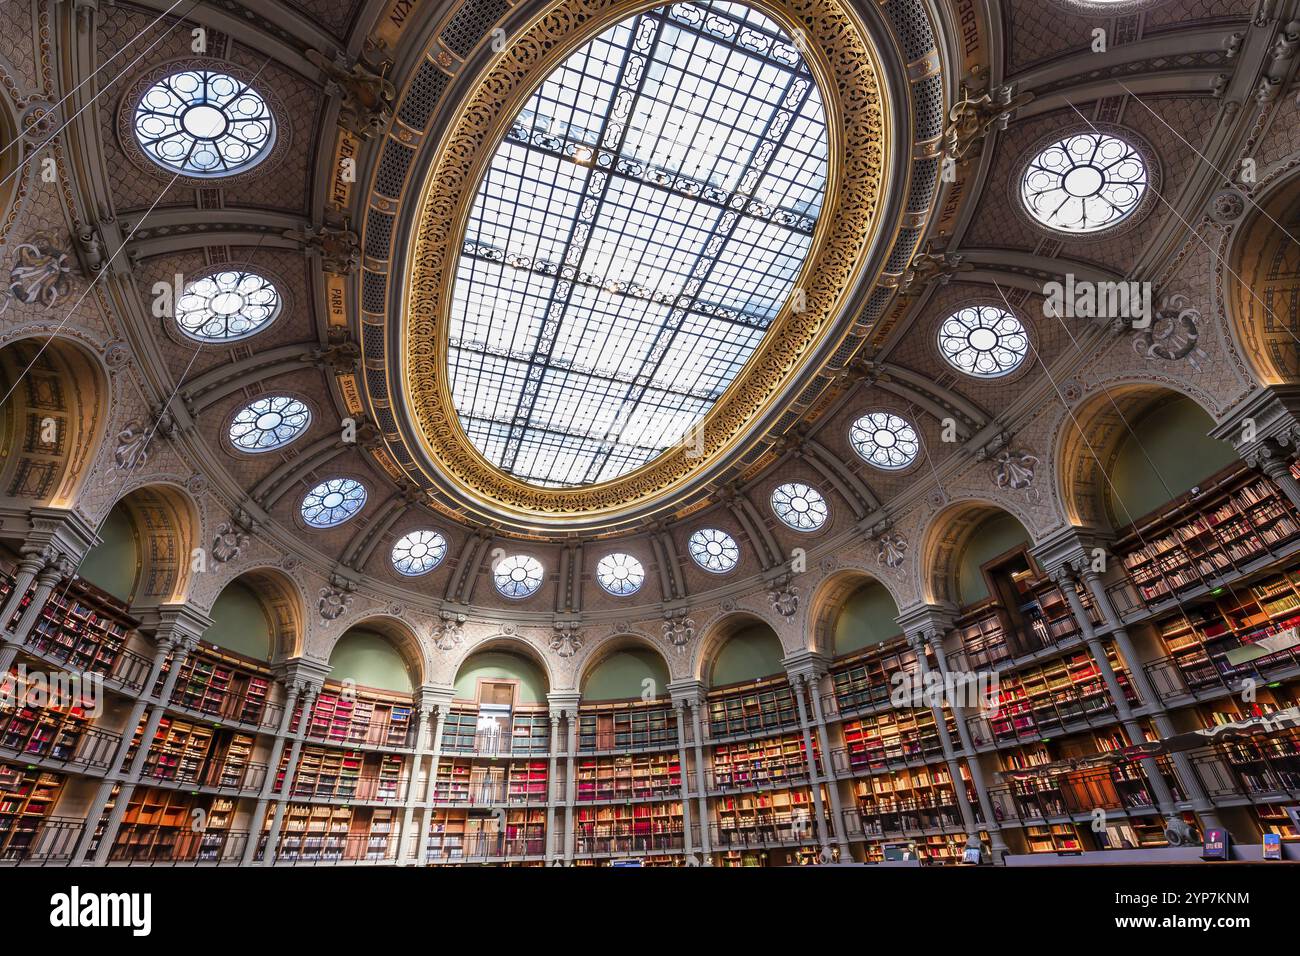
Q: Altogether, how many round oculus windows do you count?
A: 13